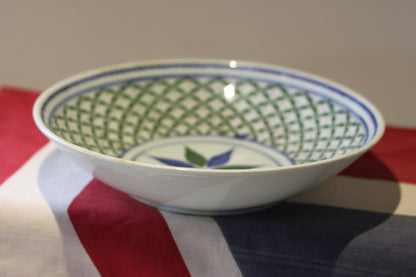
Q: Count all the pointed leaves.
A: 4